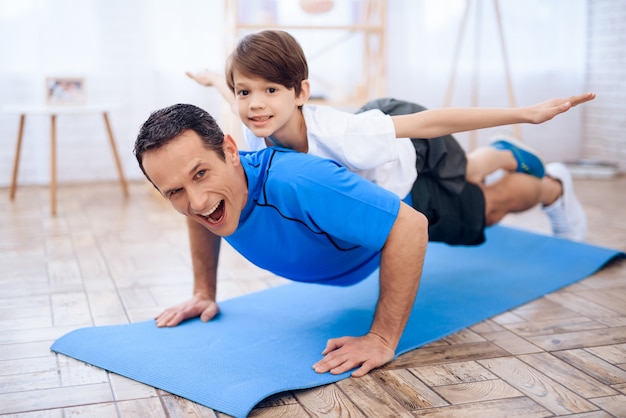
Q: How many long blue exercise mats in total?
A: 1